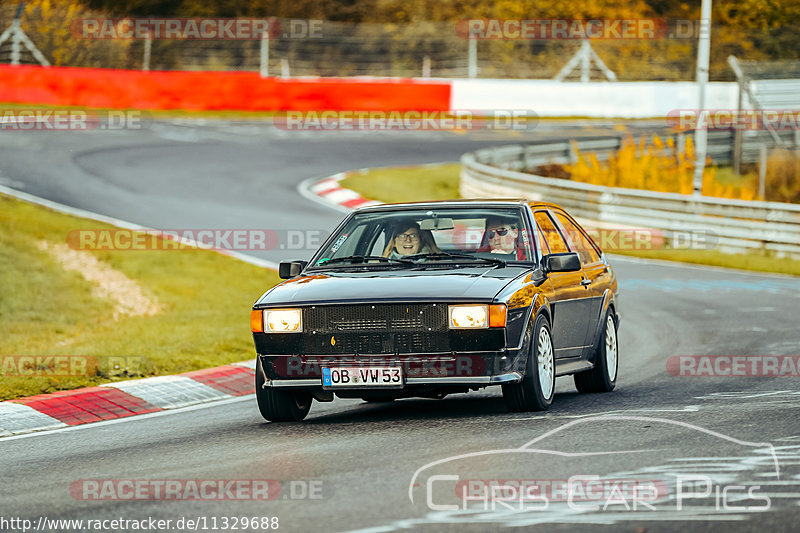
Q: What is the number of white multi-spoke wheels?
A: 2